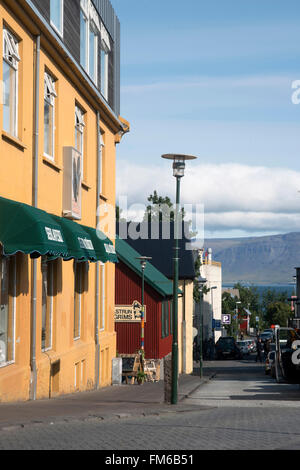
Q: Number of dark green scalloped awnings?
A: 3